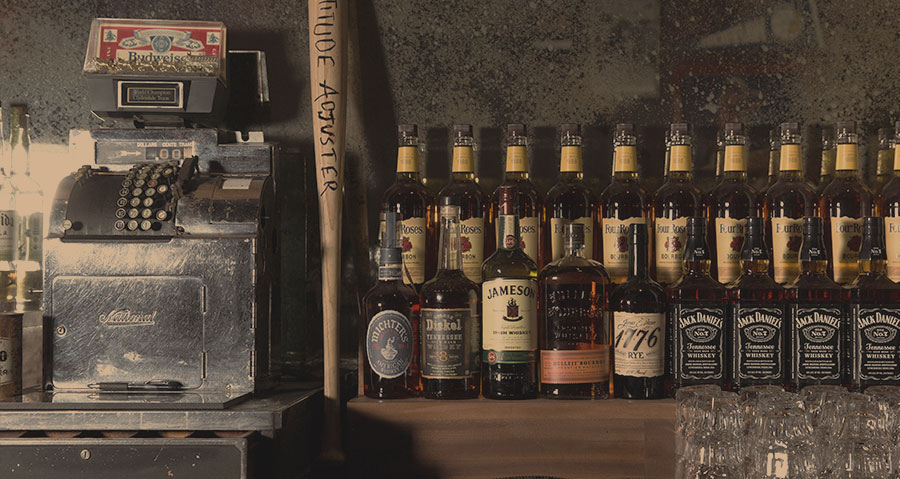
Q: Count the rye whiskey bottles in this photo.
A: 1